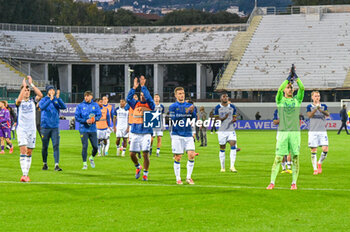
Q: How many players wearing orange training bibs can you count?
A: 4